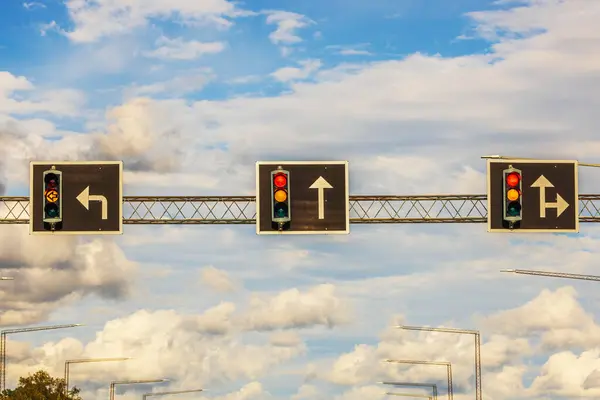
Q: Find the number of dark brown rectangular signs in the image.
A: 3